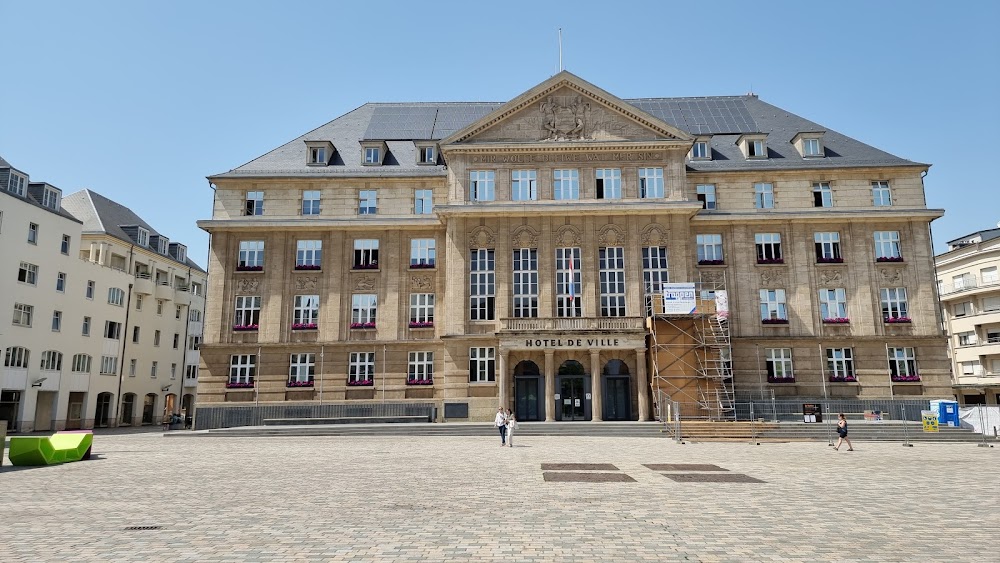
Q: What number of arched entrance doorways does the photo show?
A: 3